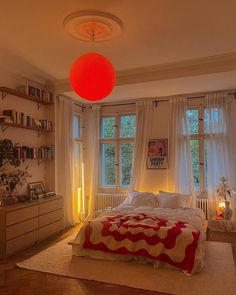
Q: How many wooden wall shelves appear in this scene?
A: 3